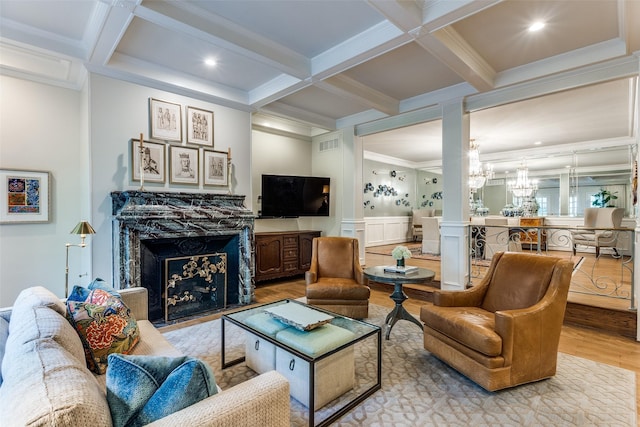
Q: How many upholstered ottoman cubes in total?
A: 2